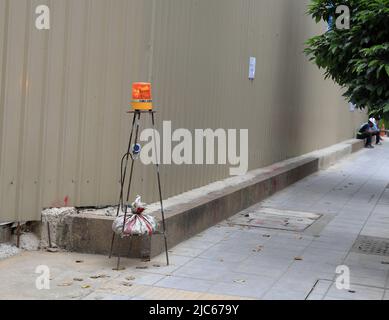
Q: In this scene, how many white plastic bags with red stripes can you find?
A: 1